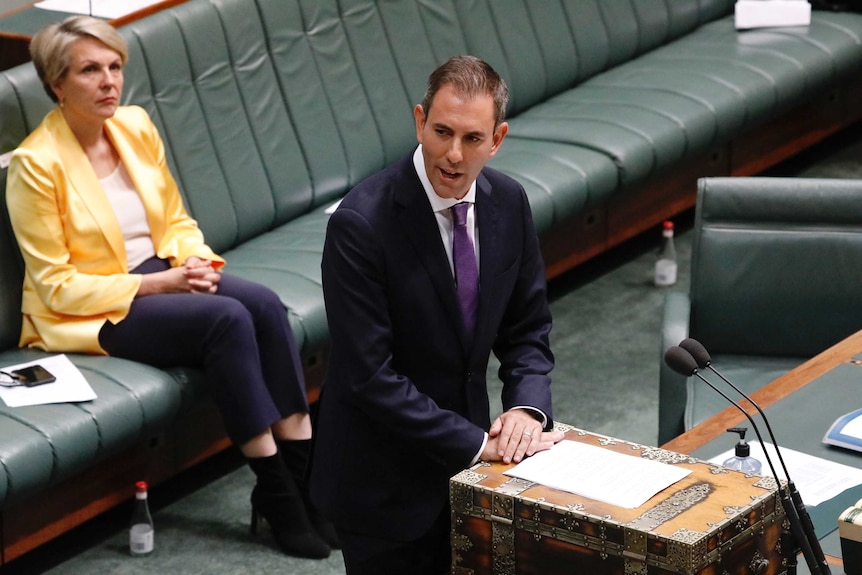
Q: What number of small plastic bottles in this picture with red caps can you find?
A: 2